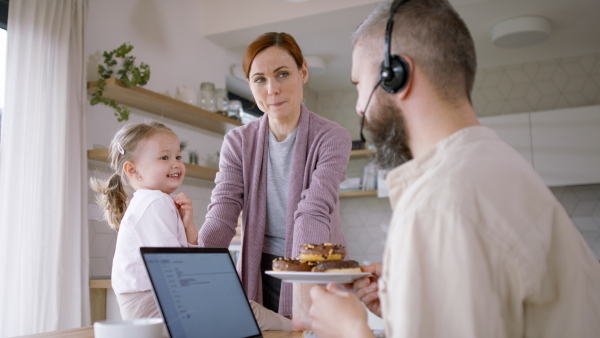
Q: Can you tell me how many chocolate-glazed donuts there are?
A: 3